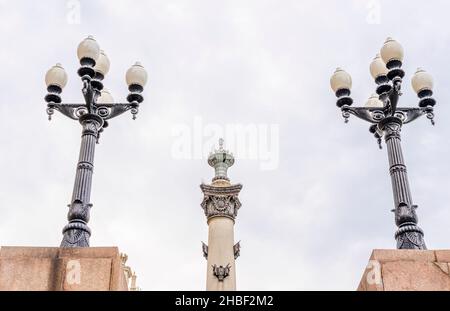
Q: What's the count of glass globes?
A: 10